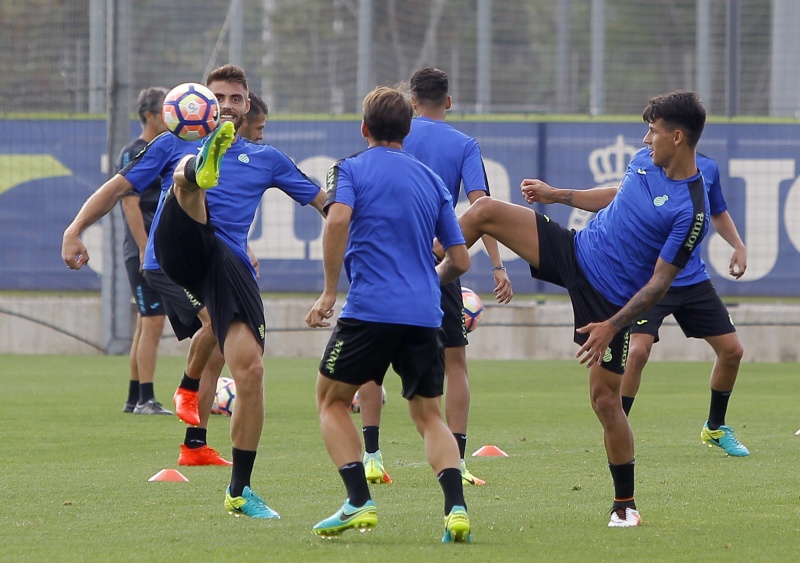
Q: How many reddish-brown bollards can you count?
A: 2